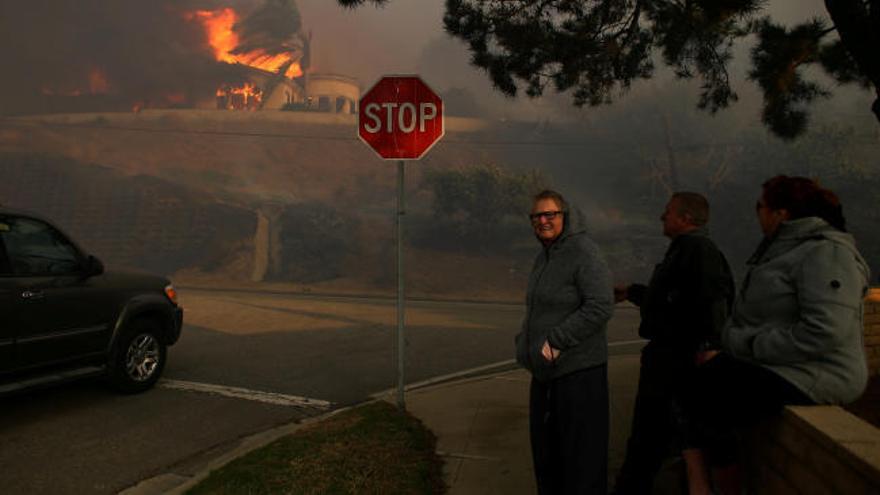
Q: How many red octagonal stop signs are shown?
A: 1